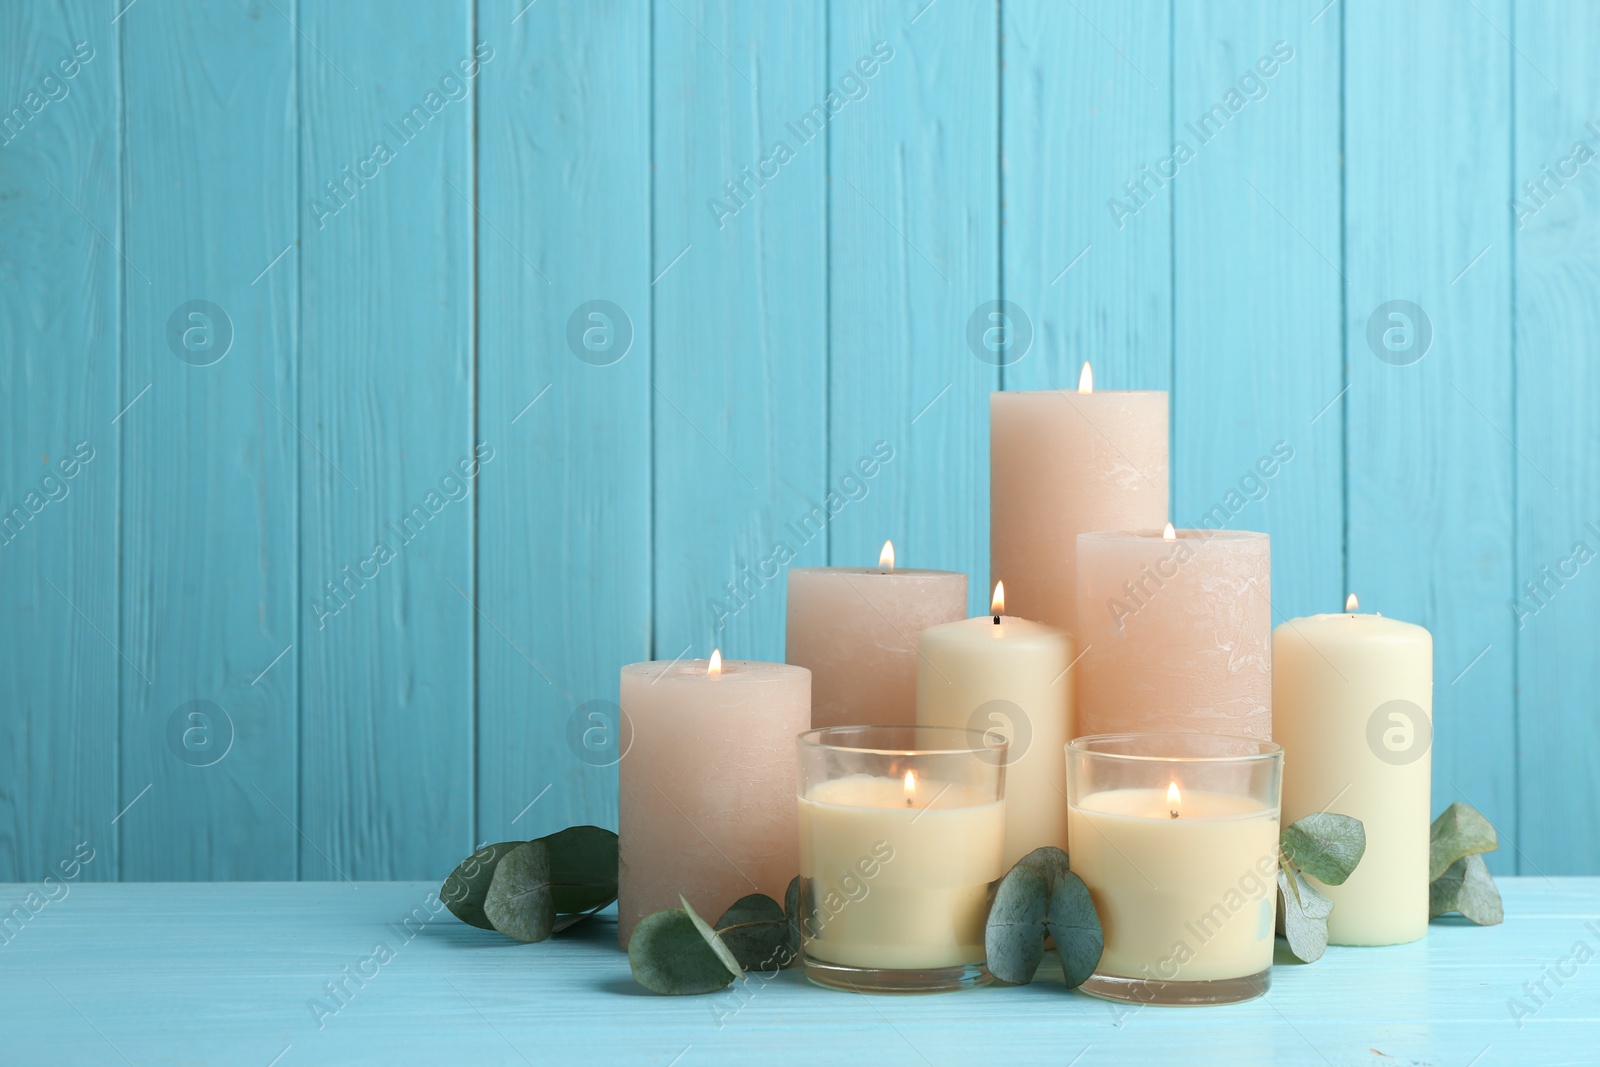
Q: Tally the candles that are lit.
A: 8